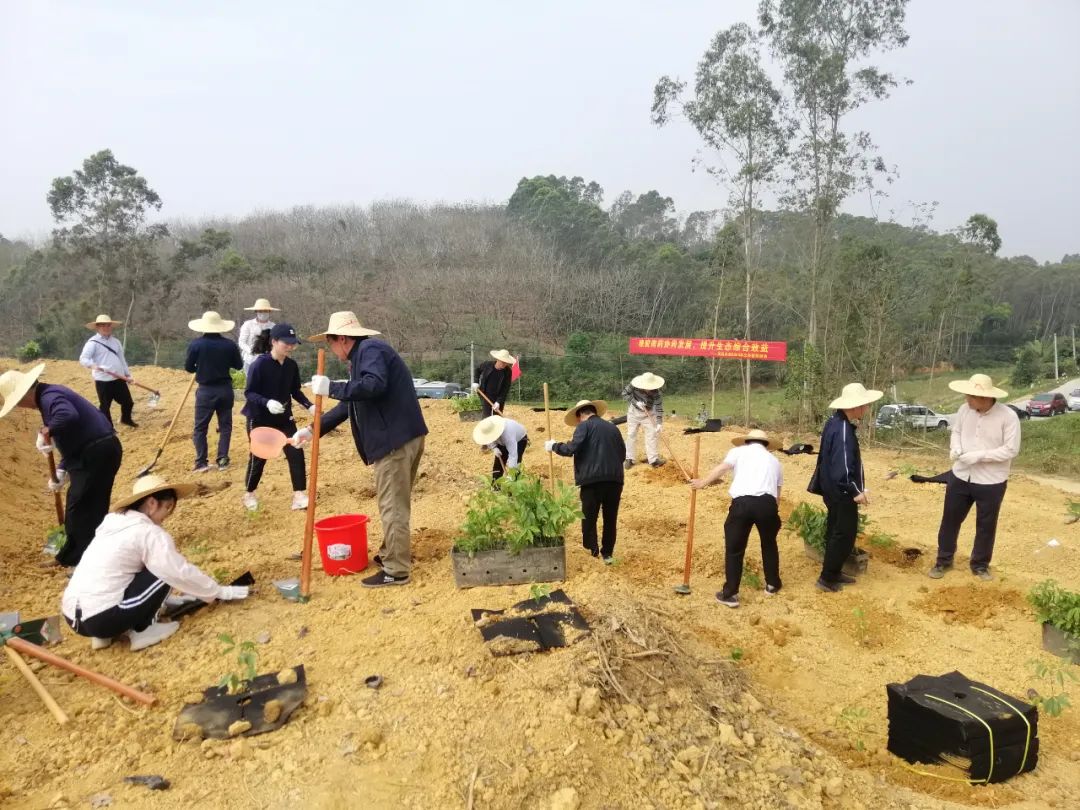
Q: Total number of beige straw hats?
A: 13